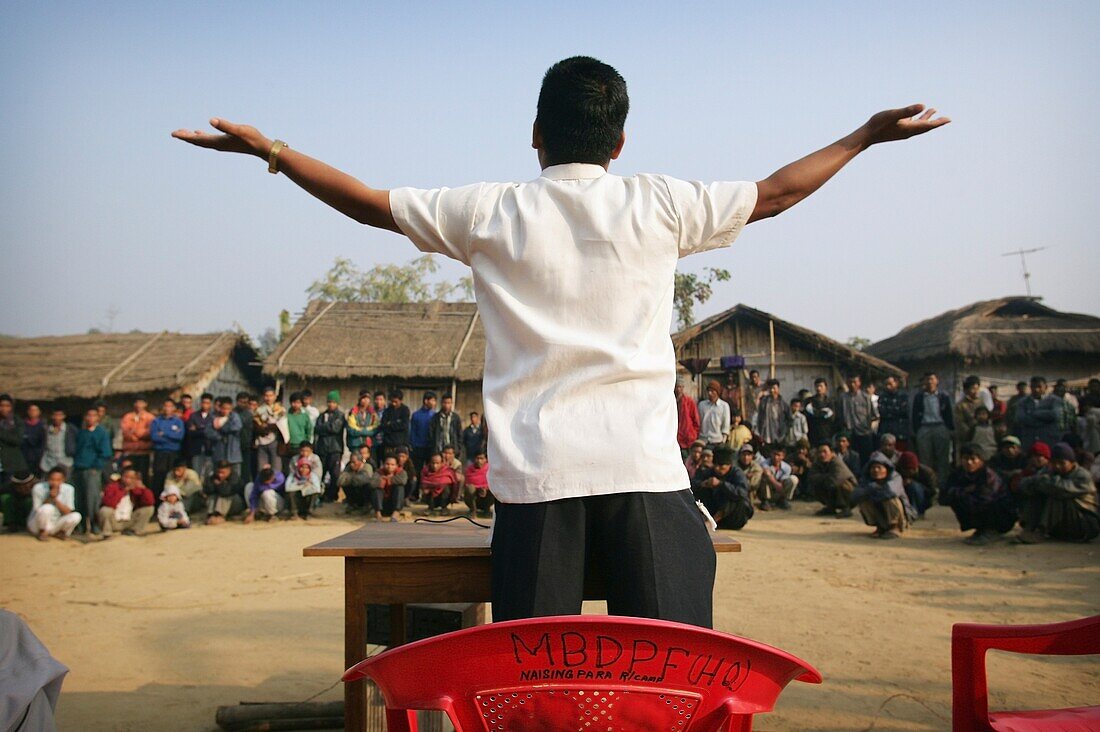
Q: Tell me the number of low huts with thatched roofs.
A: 4